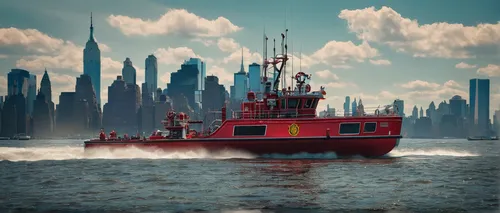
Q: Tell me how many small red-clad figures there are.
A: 2